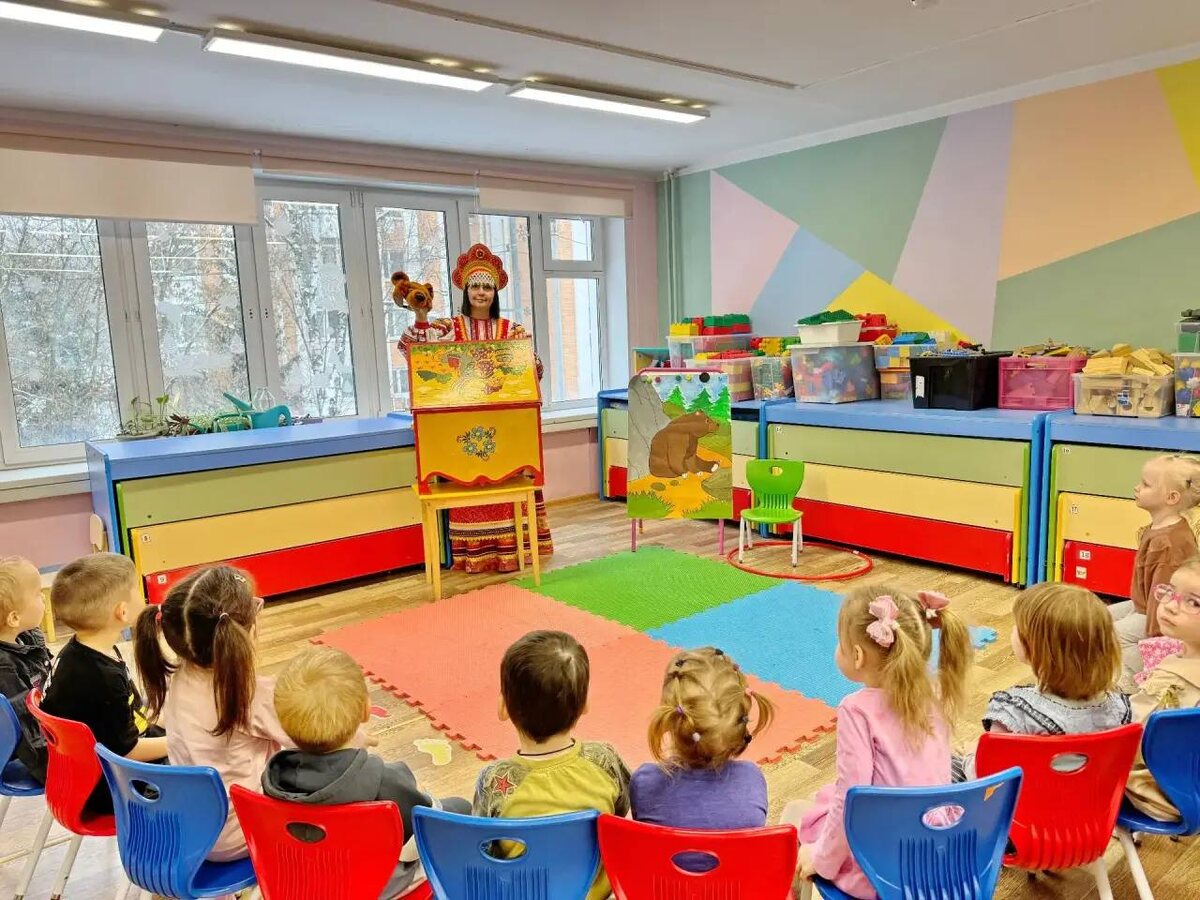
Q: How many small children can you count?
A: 10